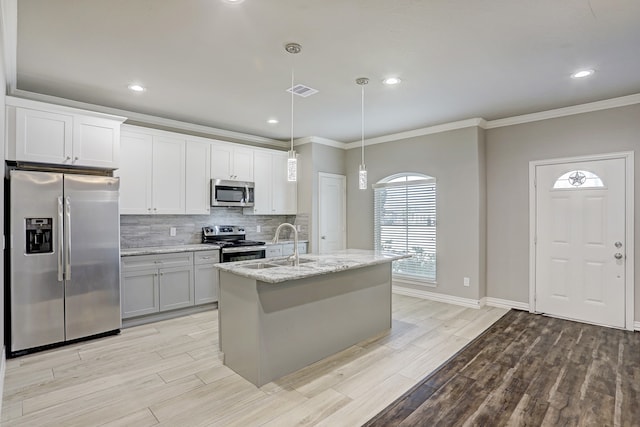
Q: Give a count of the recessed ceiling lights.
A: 5